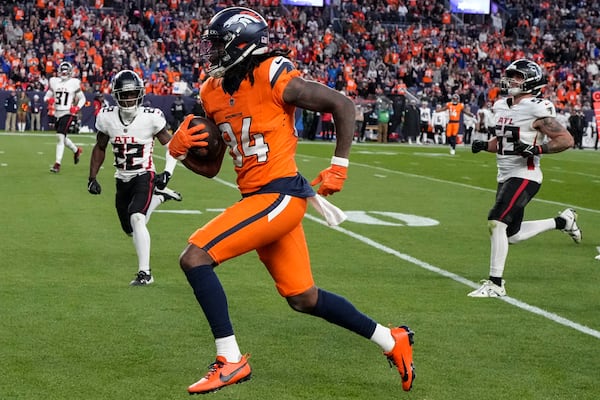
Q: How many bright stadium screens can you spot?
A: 2